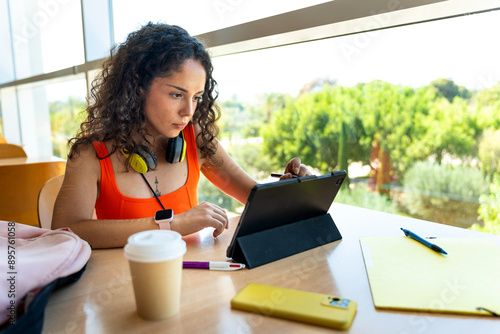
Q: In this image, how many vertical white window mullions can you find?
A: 2